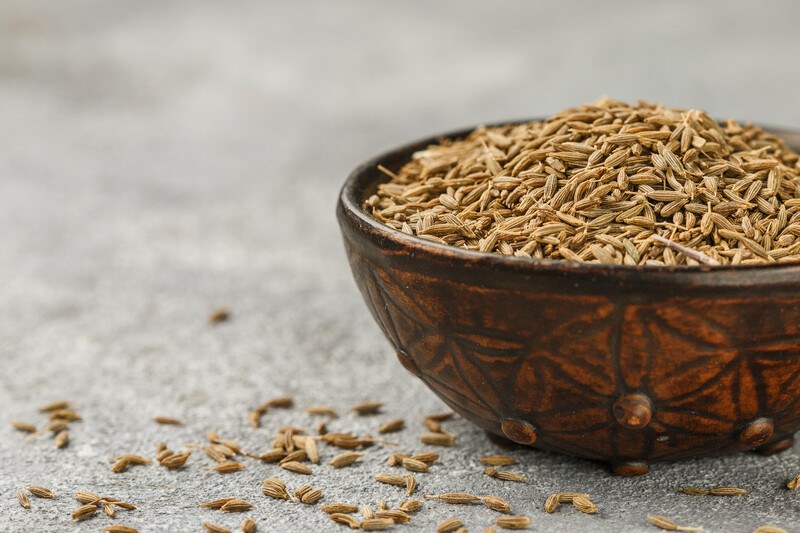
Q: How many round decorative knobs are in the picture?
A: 4